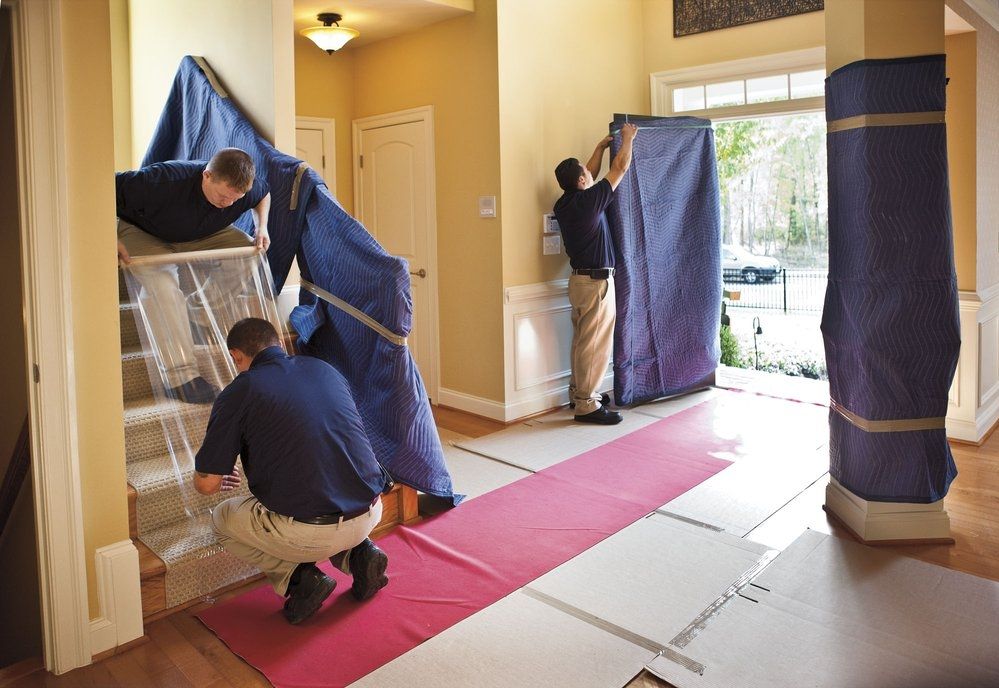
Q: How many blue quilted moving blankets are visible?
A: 4